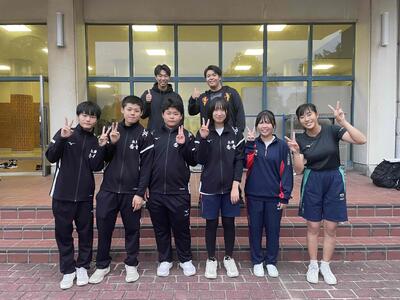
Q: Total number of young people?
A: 8